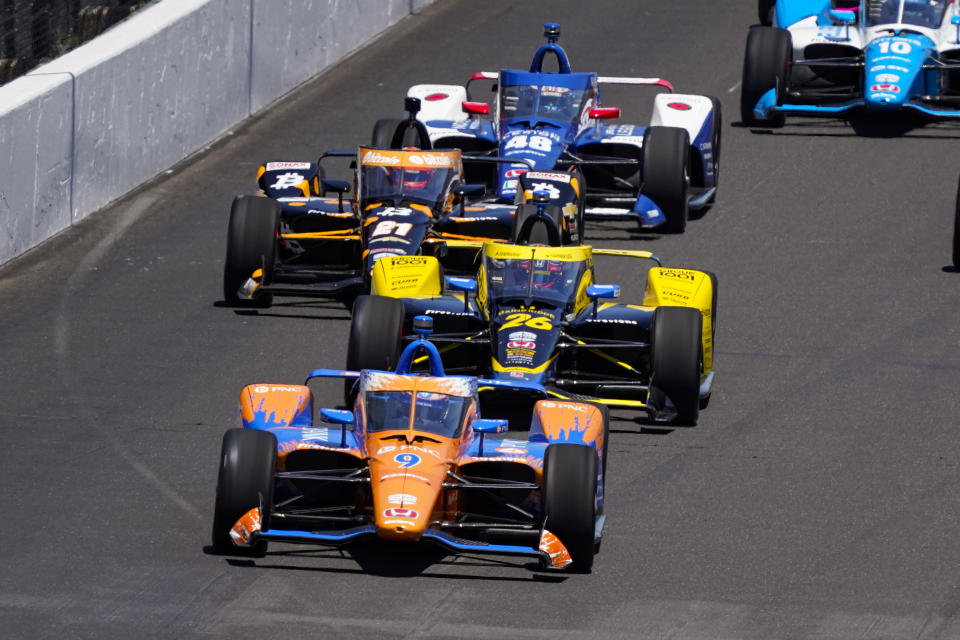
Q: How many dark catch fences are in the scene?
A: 1